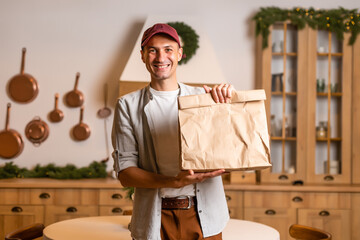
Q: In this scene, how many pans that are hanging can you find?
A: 6